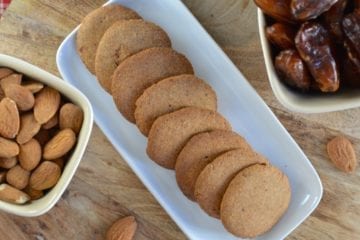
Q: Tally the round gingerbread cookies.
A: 8